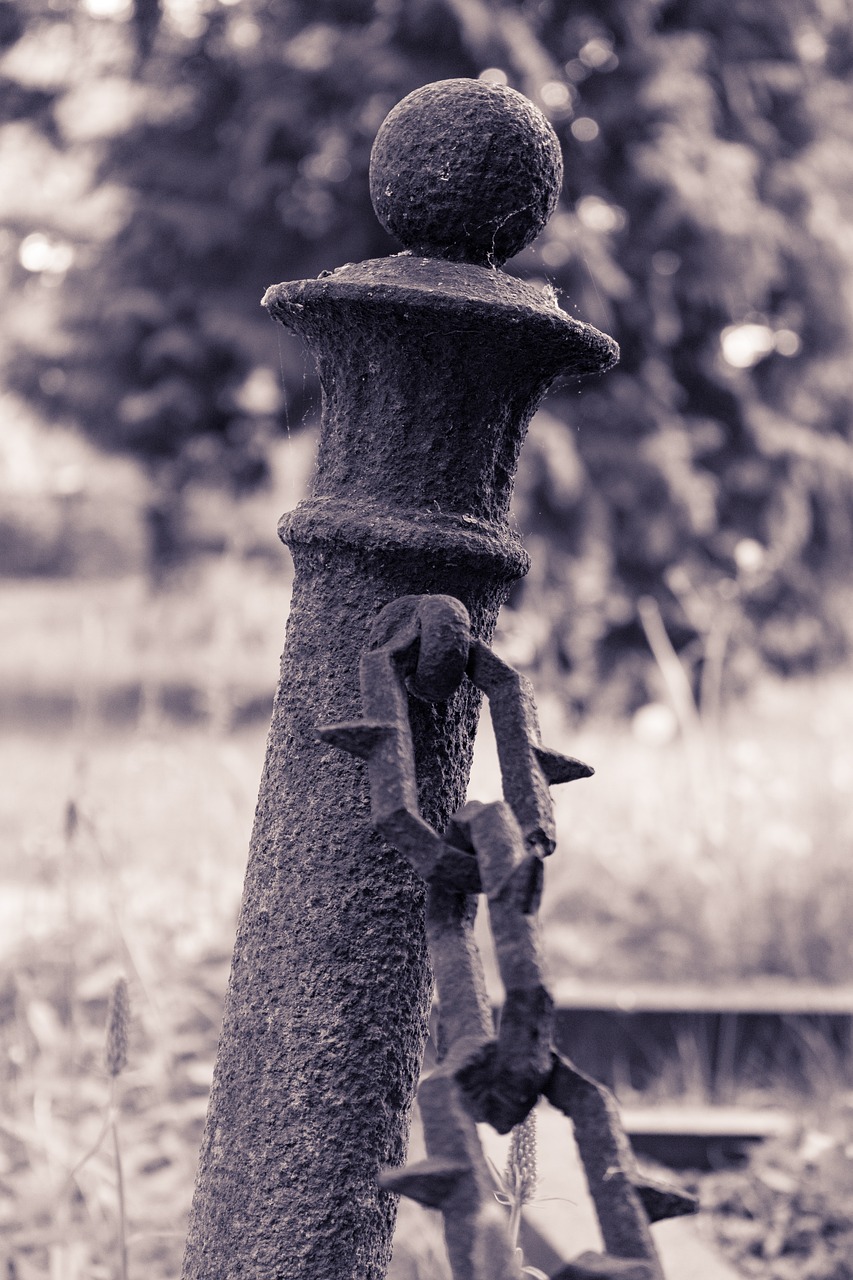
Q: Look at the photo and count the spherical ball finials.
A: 1